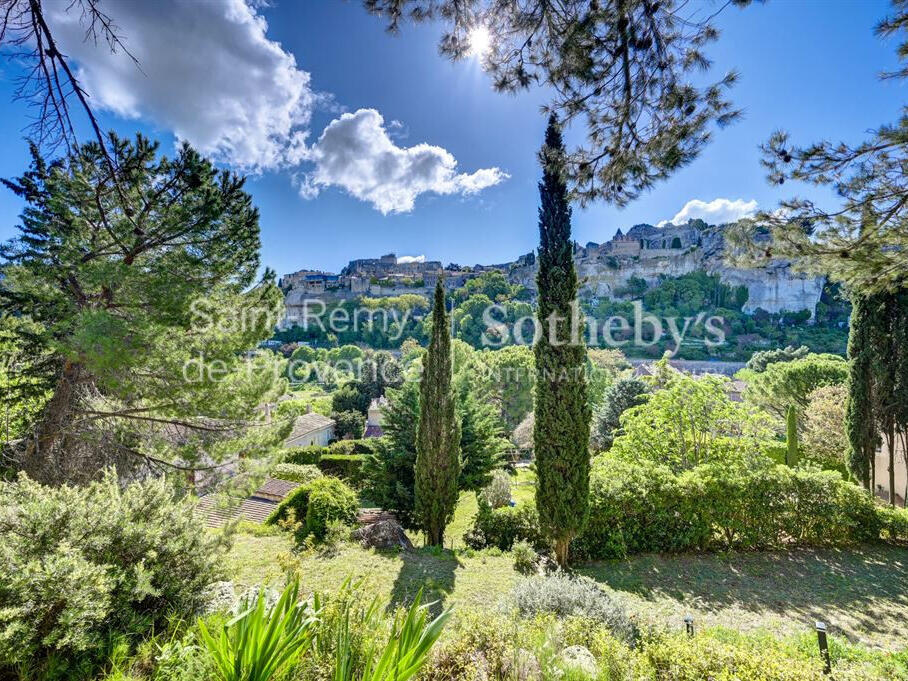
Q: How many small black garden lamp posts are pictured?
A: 2